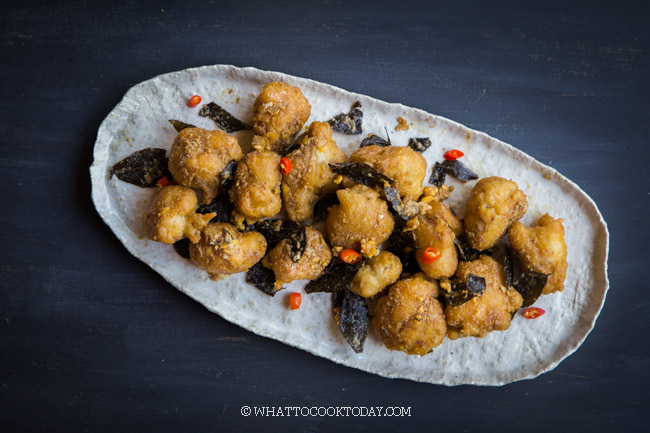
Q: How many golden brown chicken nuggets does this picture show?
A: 15